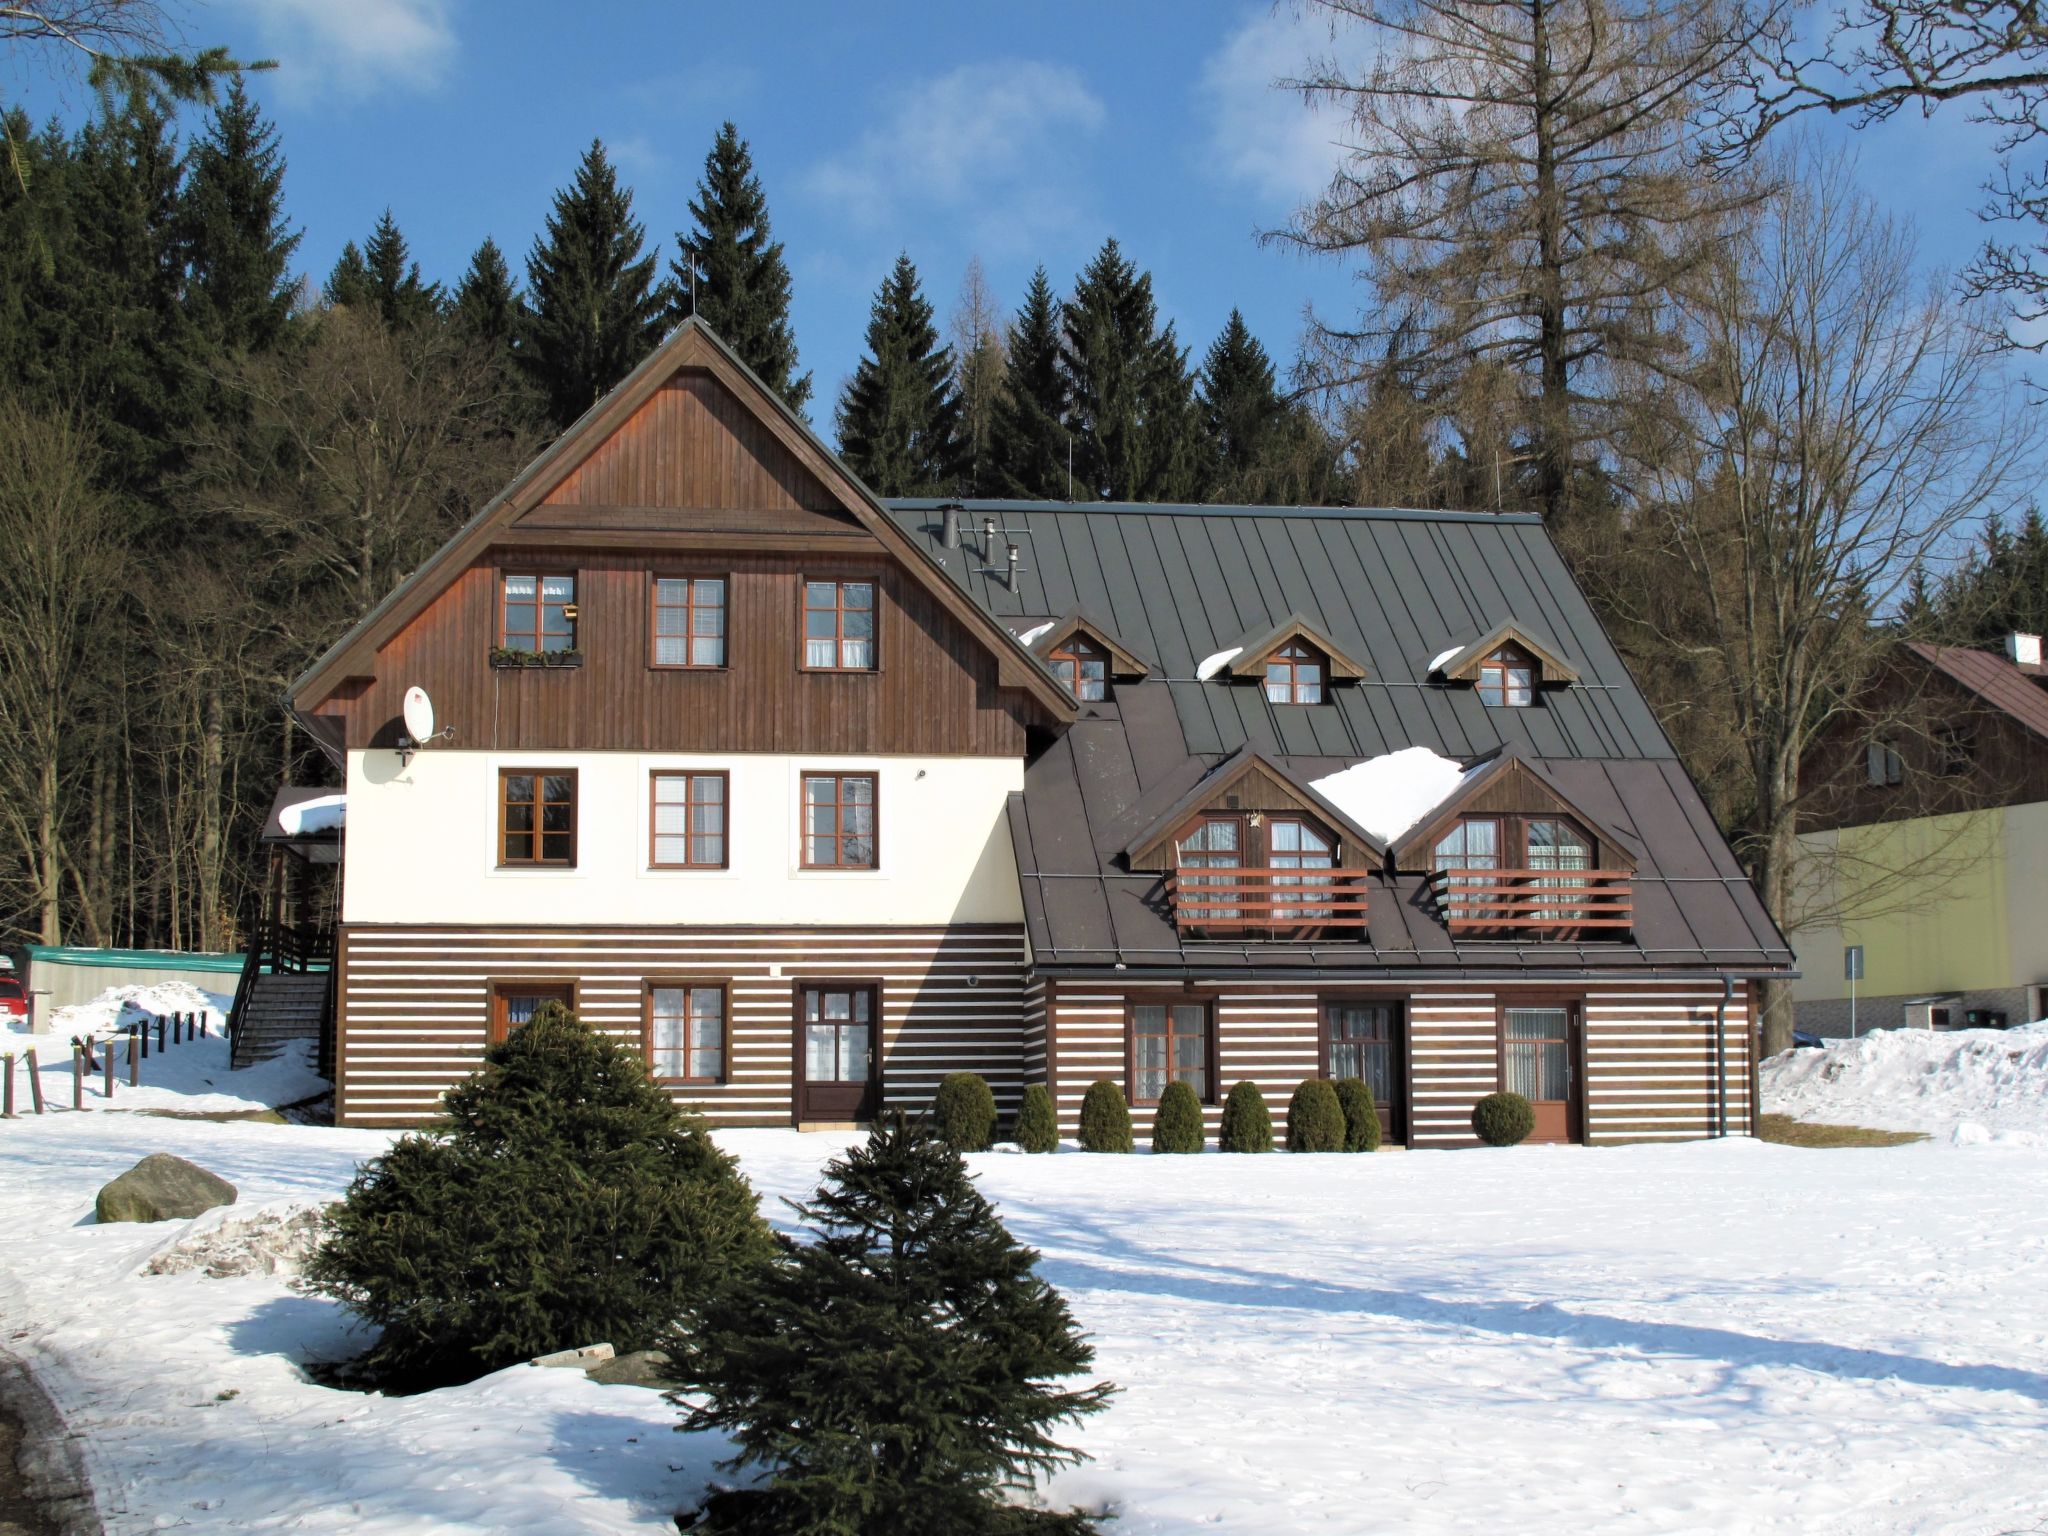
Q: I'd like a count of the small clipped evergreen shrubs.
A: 8